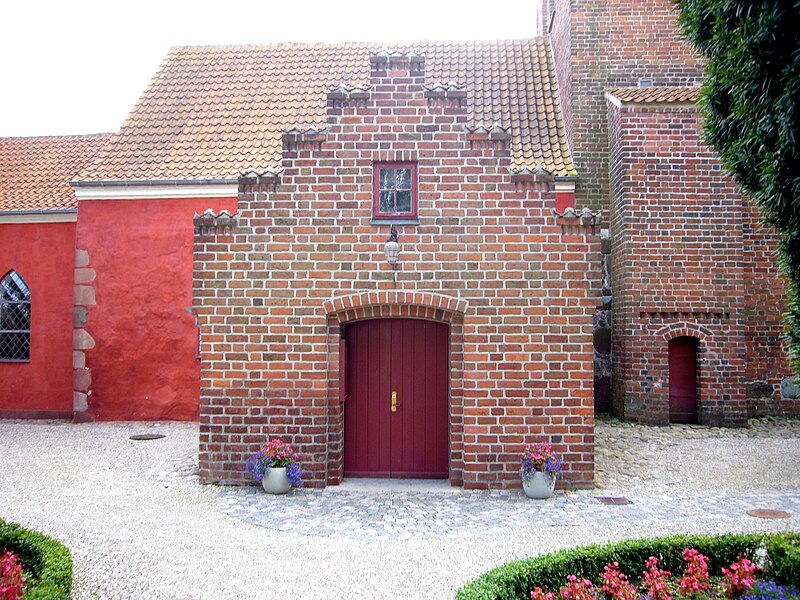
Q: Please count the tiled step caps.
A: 9